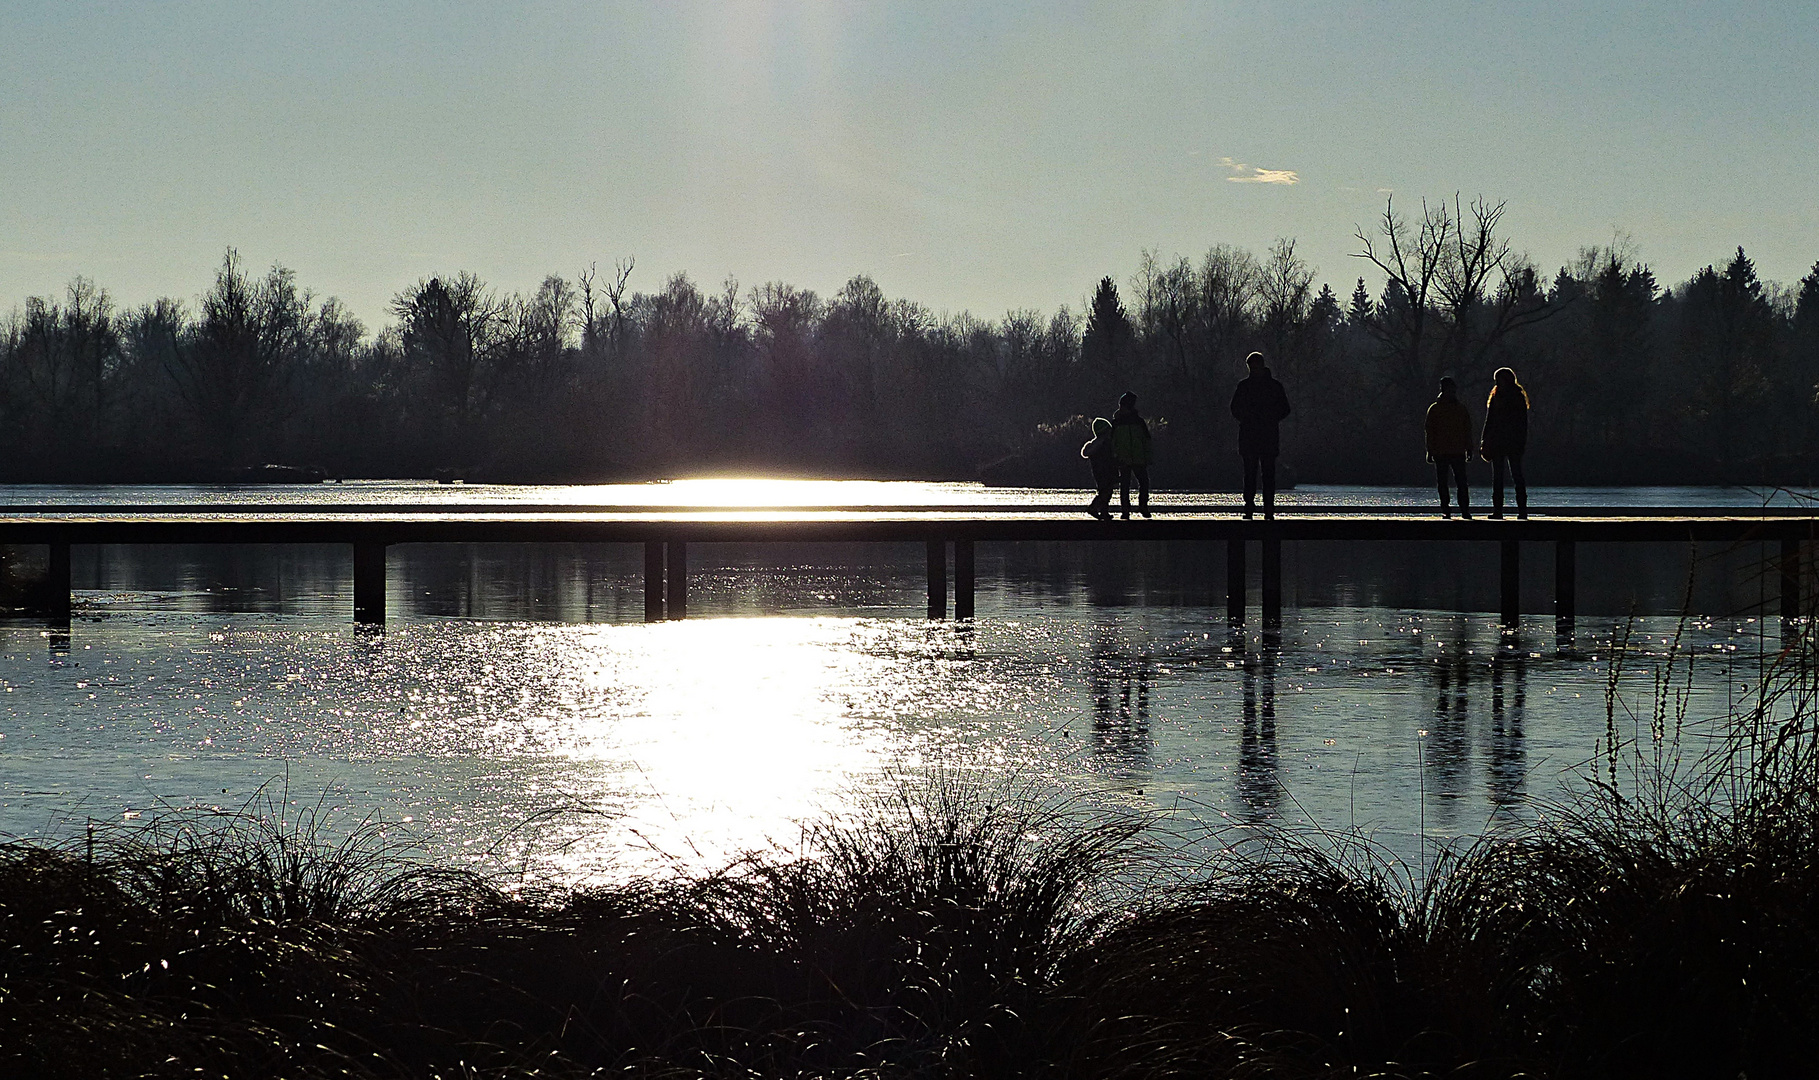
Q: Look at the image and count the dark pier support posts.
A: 11